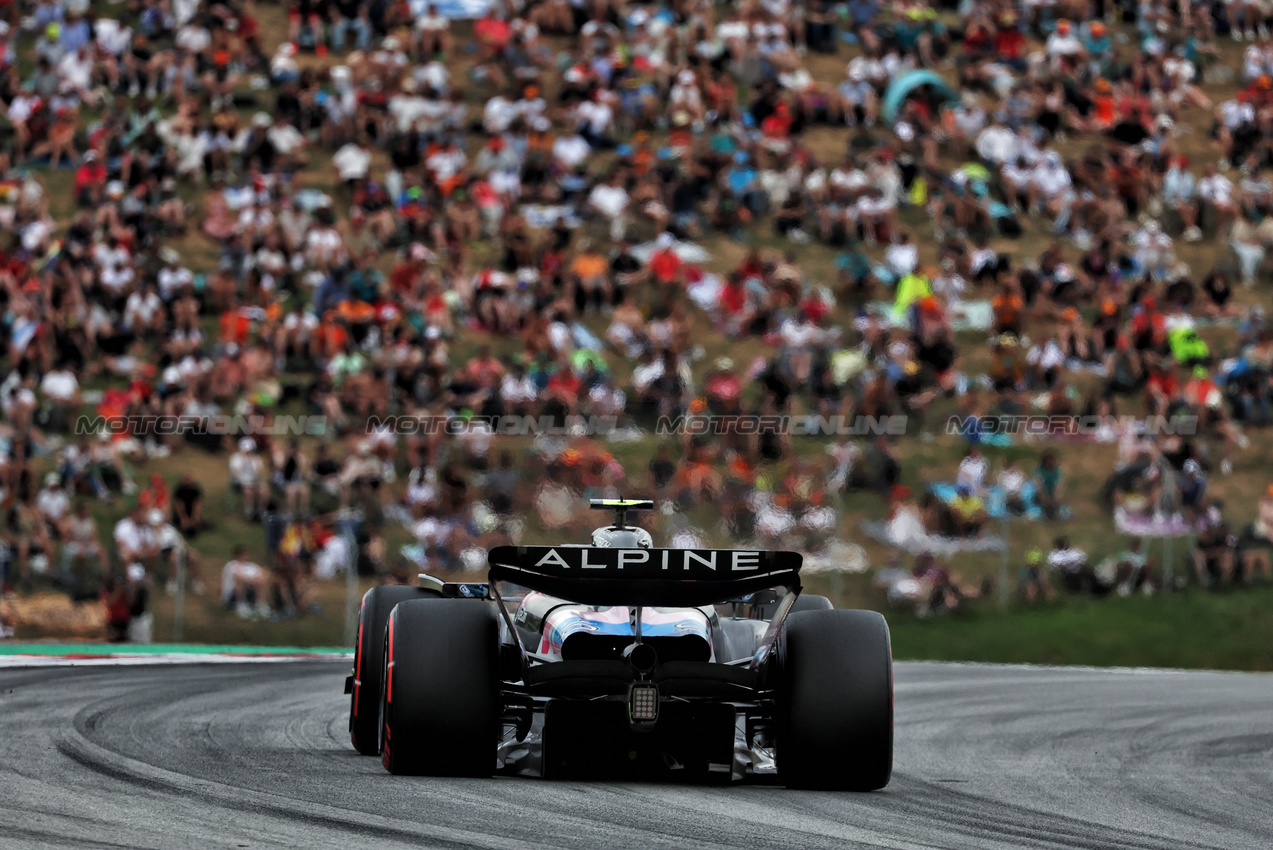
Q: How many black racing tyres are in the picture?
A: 4